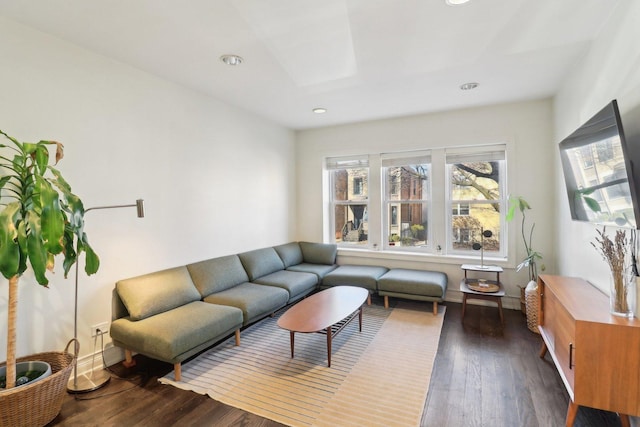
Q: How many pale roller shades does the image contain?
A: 3